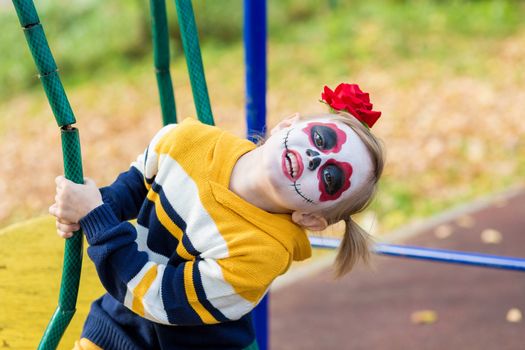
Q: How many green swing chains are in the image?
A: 3